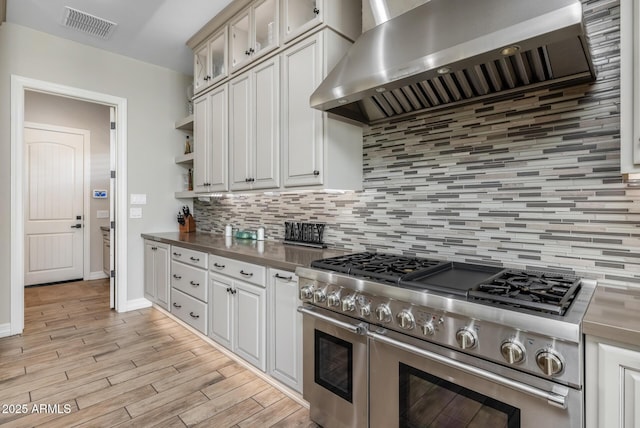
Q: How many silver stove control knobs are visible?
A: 11